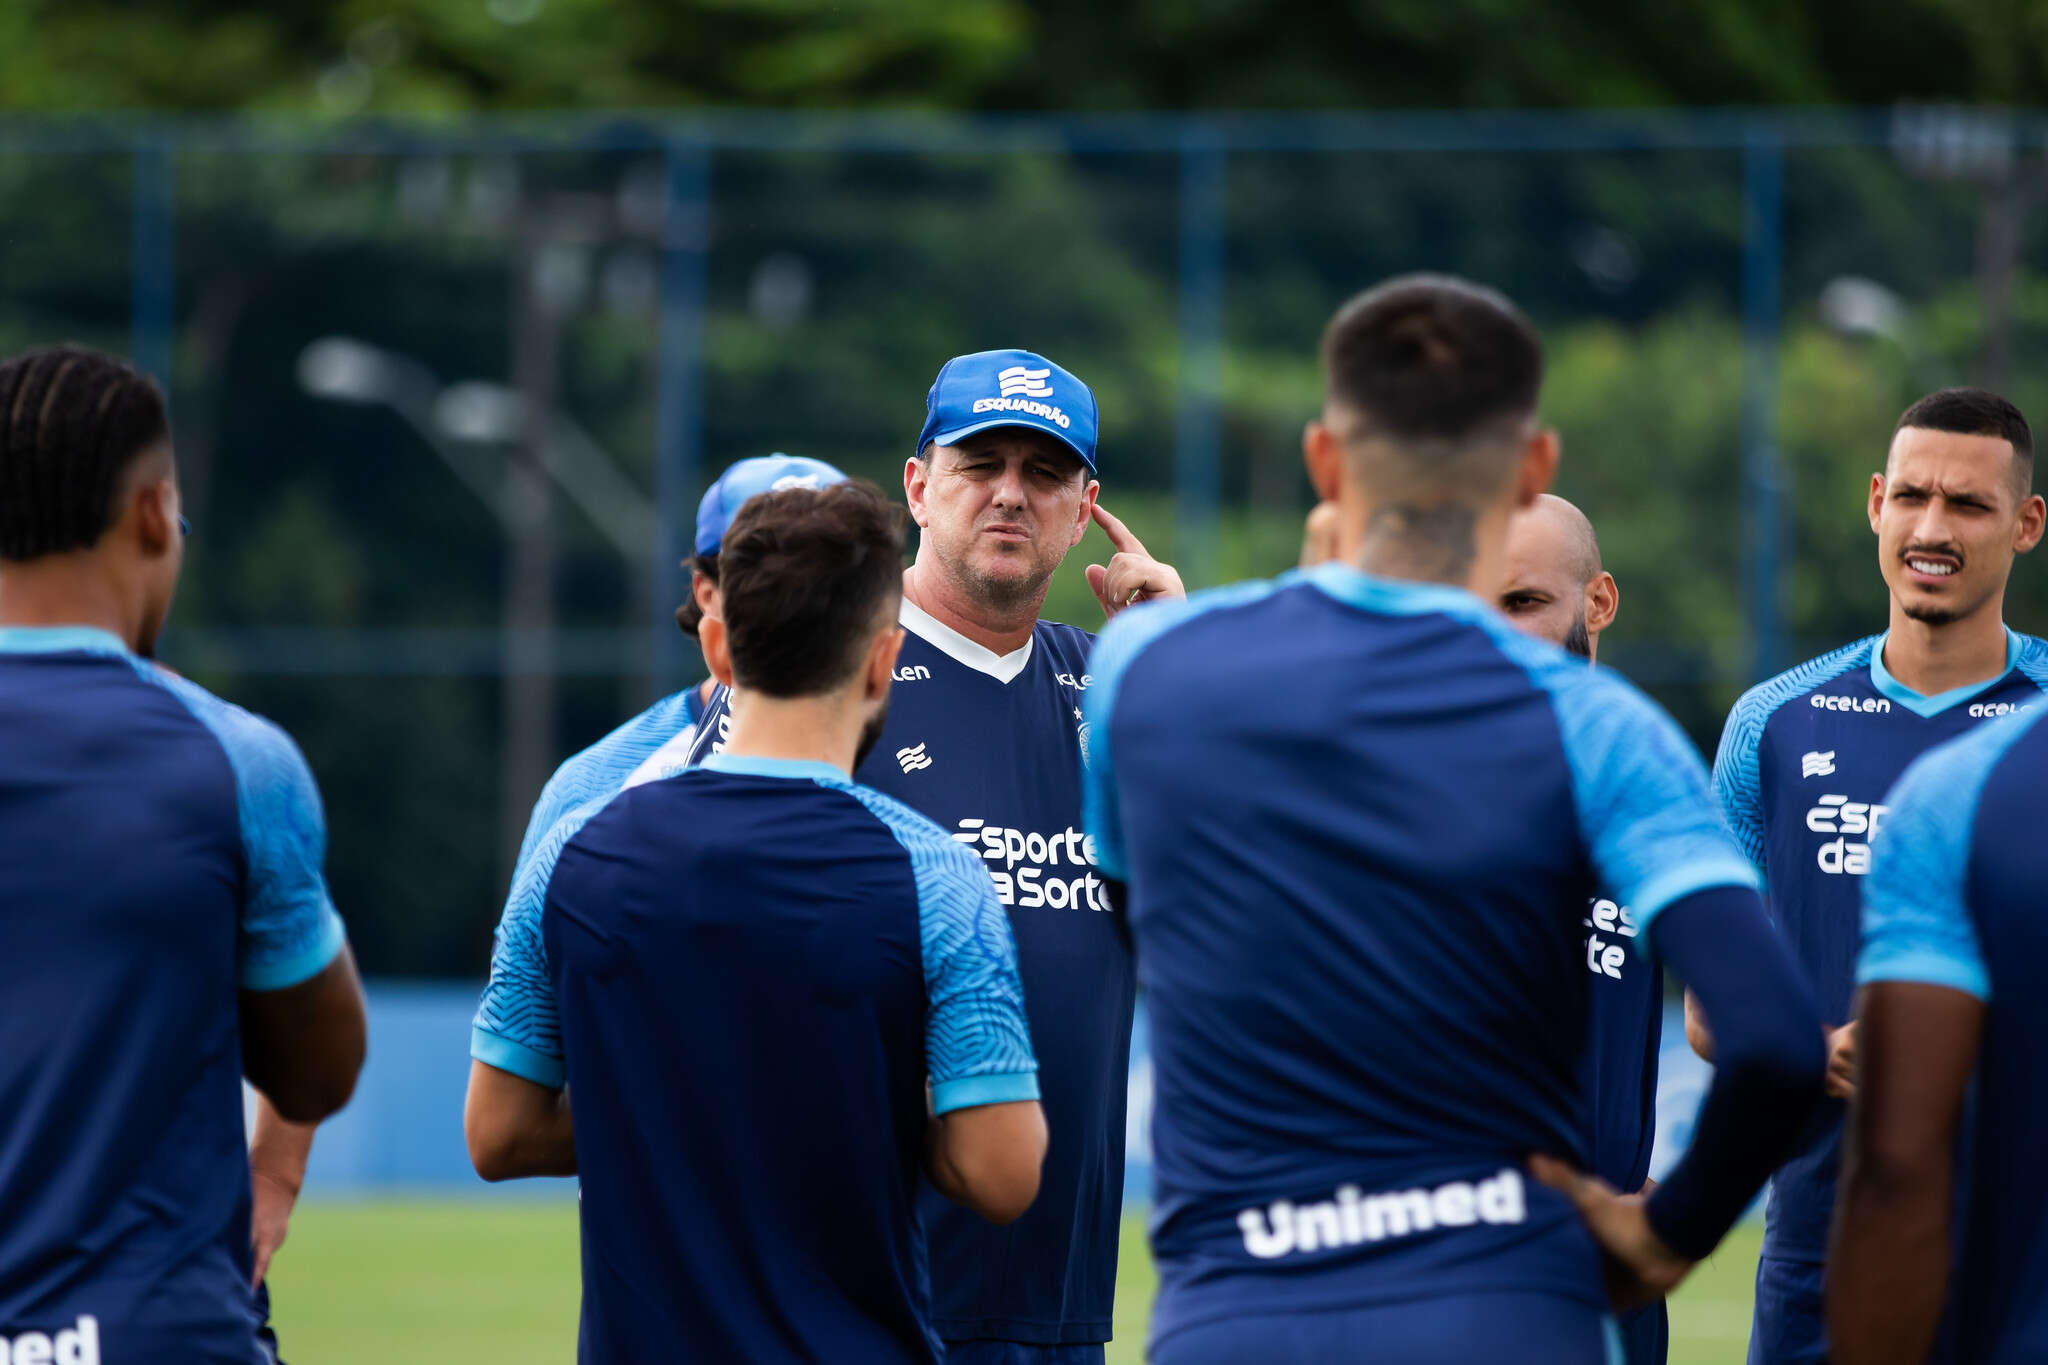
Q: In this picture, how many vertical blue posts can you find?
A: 4